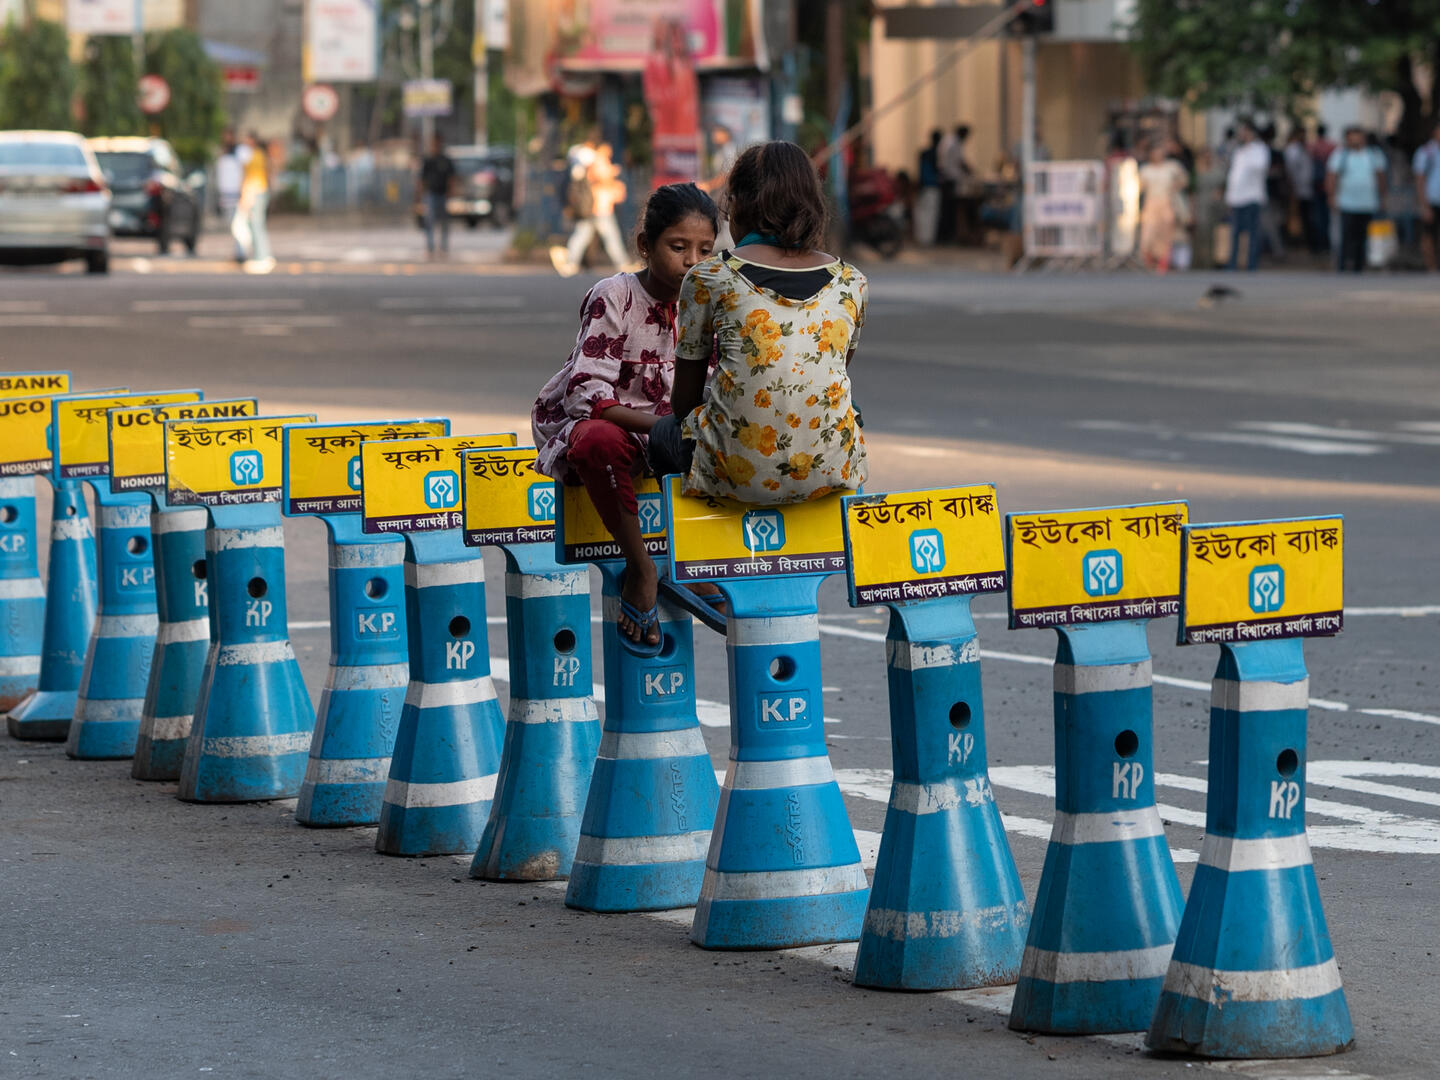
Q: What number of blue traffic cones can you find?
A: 13